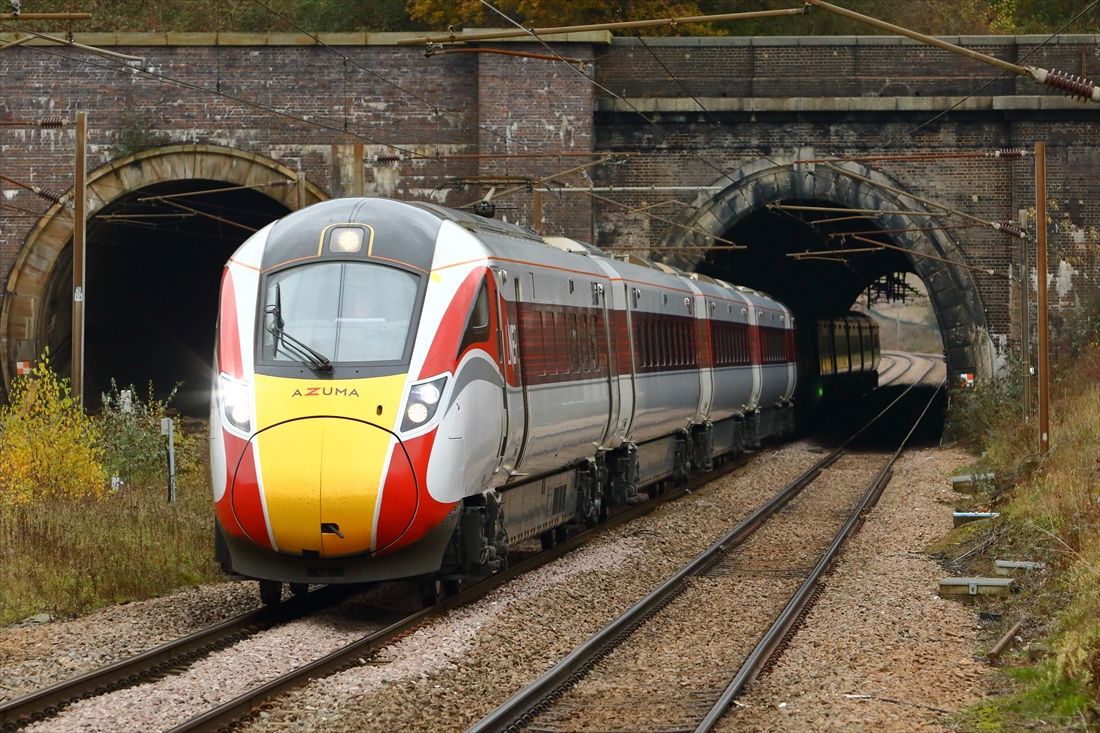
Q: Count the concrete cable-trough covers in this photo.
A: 4